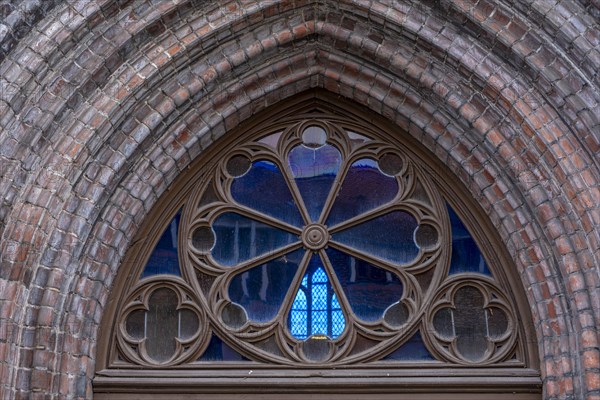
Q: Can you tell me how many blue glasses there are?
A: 12